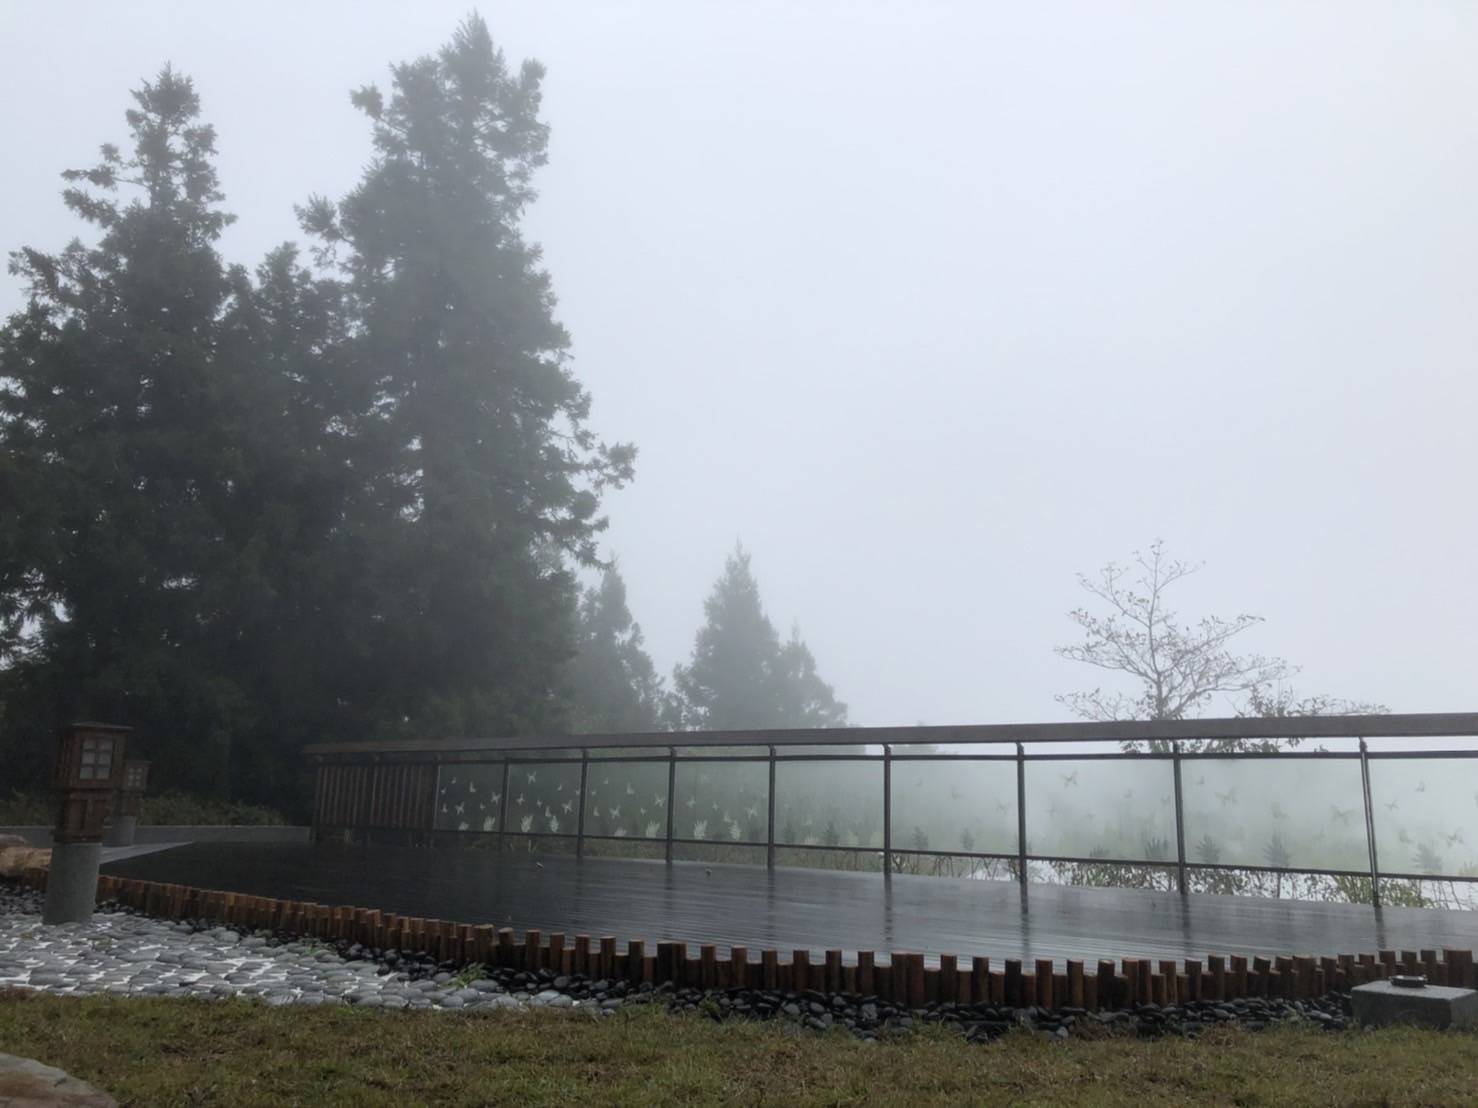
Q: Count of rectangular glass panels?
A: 9